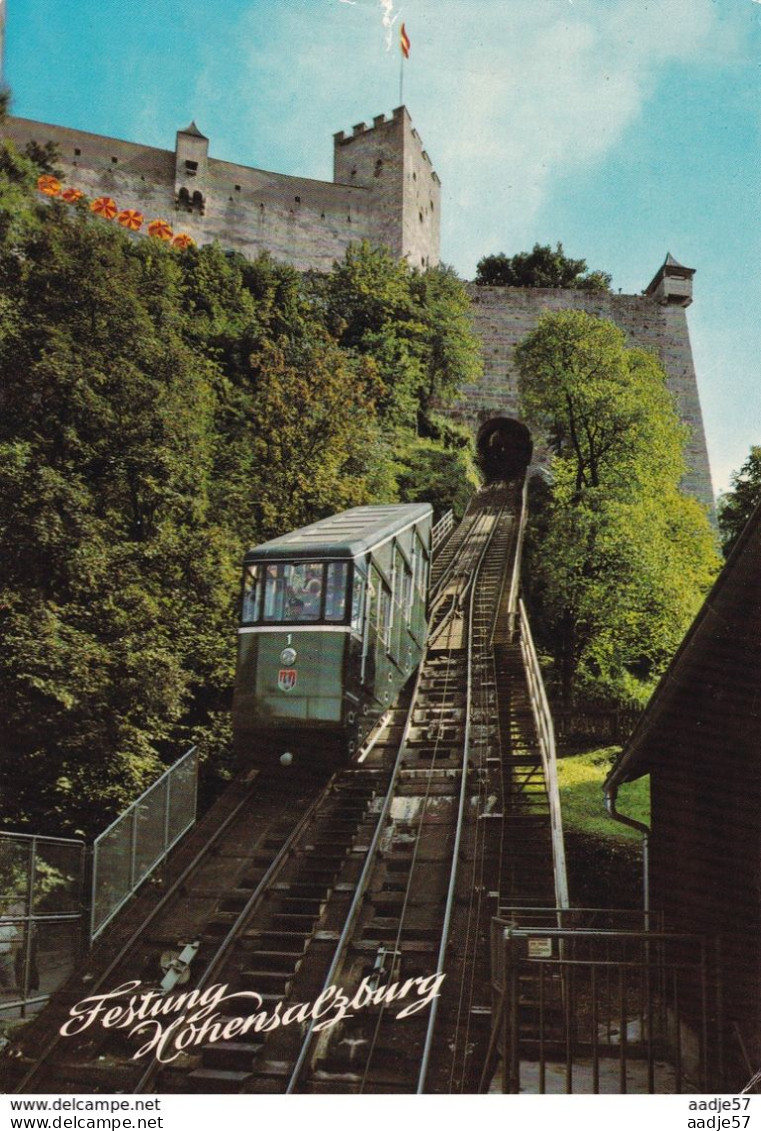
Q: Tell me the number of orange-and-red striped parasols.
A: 6